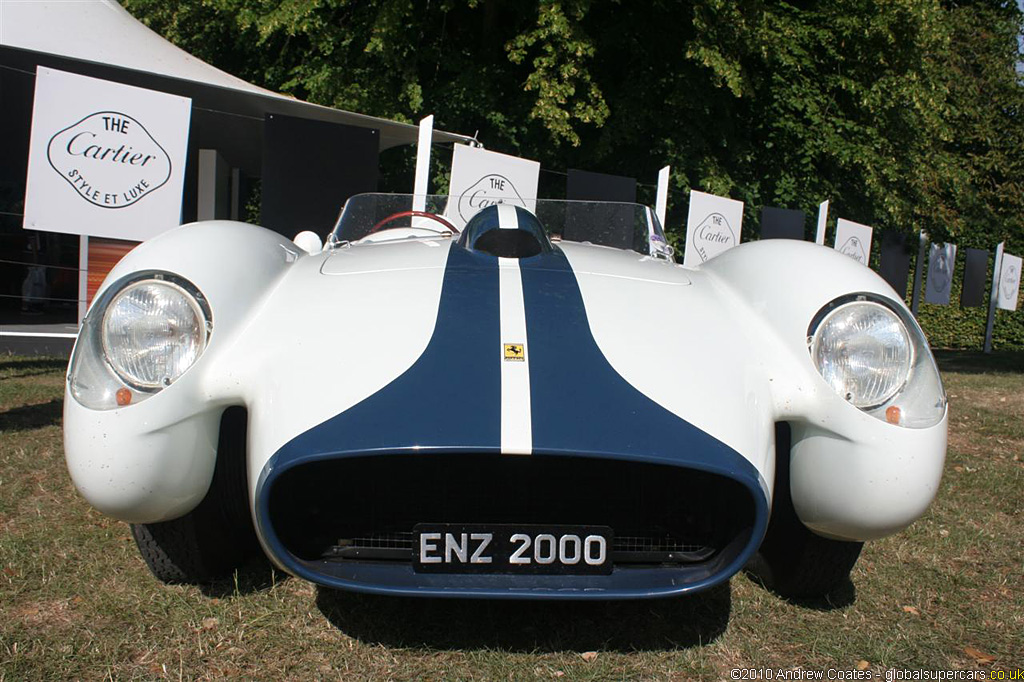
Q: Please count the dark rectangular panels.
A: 5